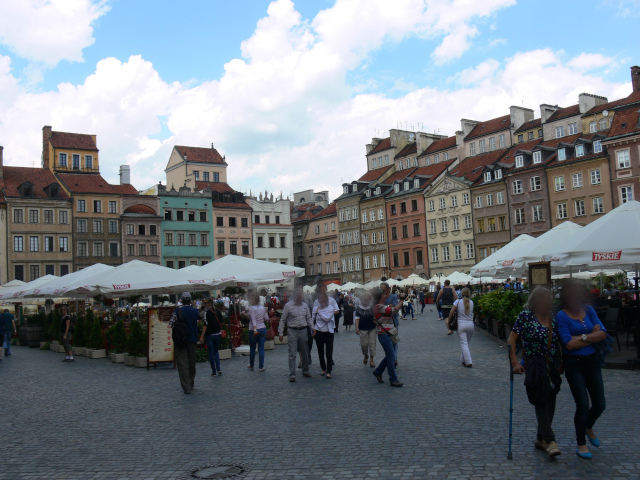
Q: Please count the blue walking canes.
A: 1